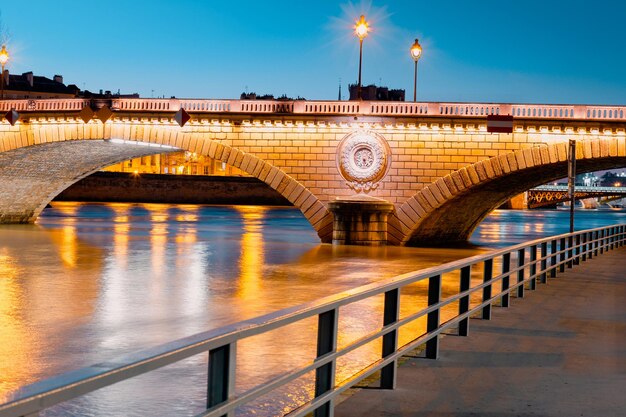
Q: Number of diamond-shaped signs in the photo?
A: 4